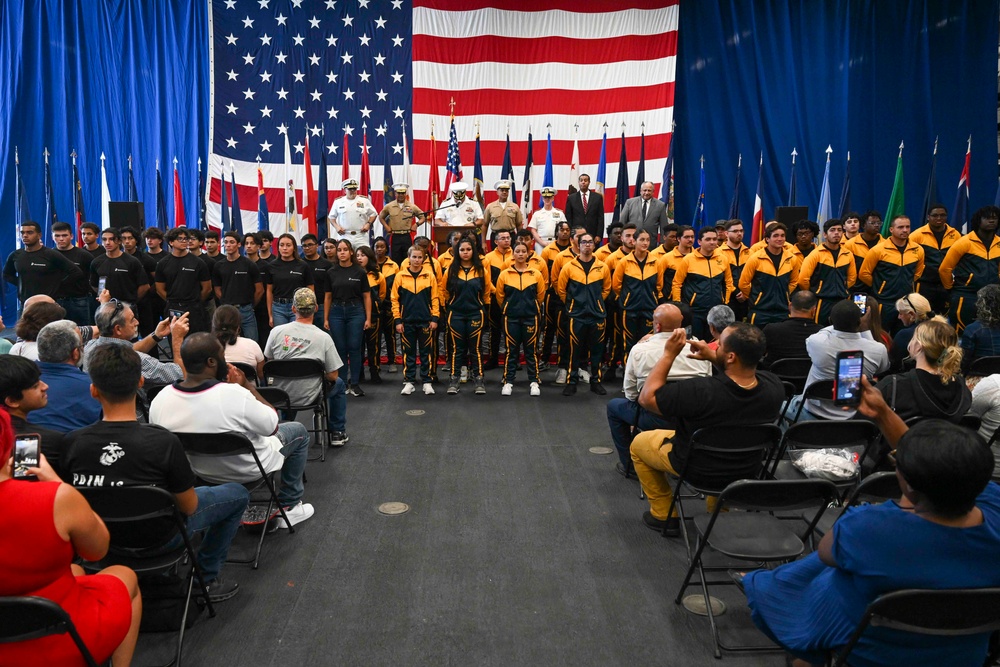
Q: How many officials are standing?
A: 7